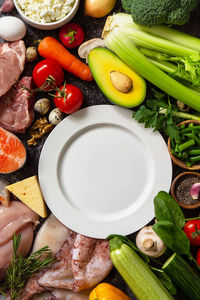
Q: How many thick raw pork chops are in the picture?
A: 2